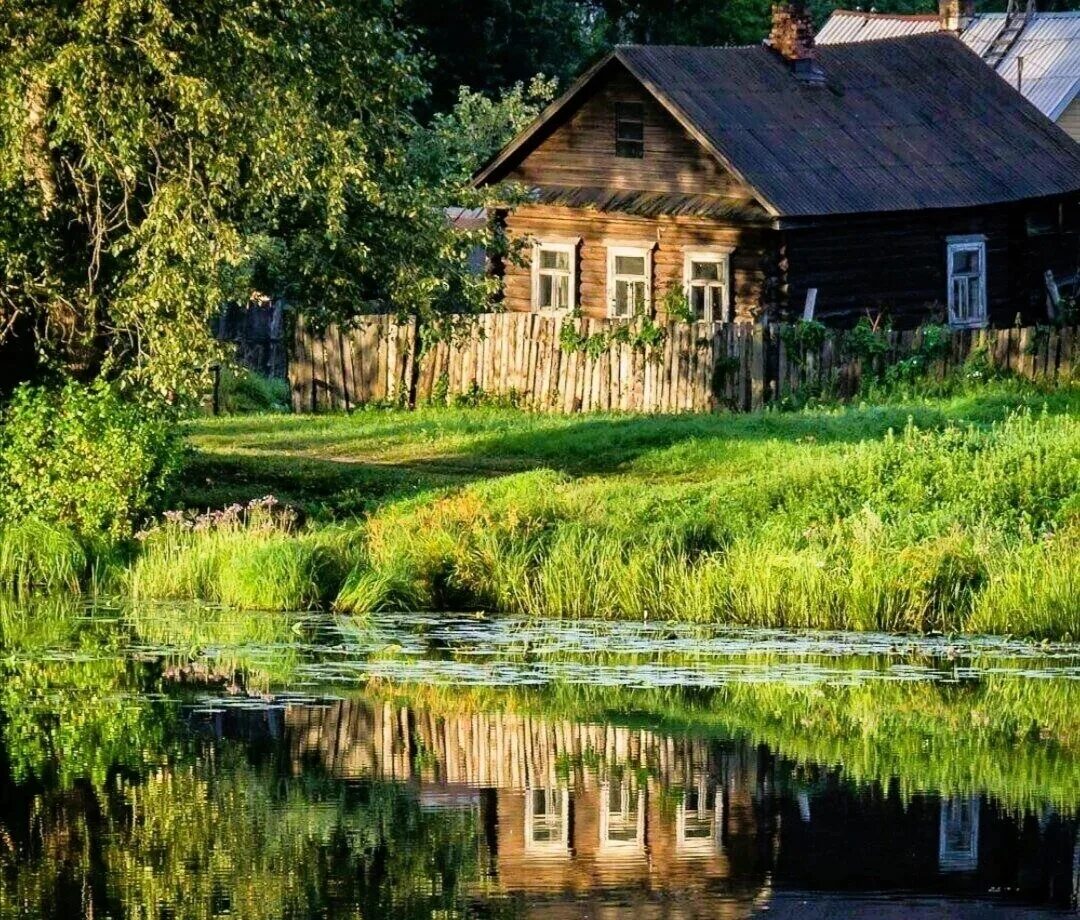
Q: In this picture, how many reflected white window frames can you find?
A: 4